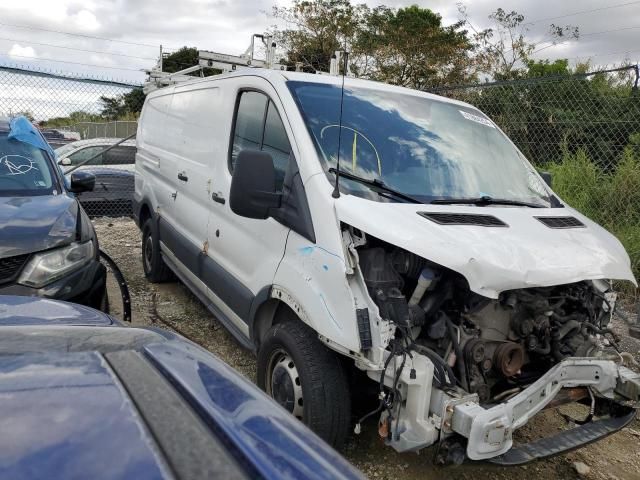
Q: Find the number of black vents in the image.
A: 2